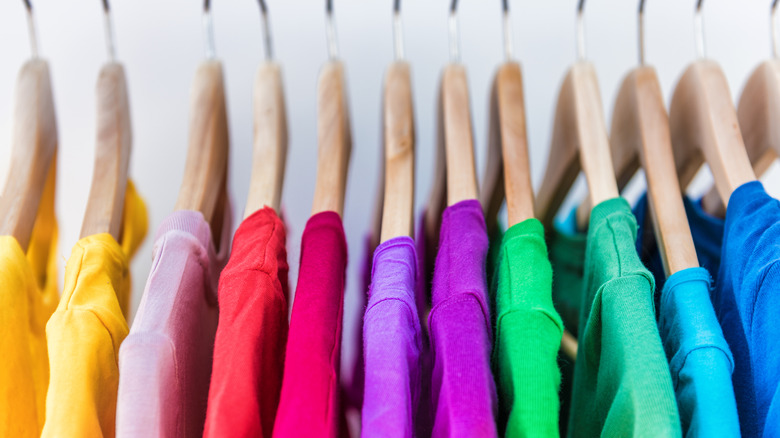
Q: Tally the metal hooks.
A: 12